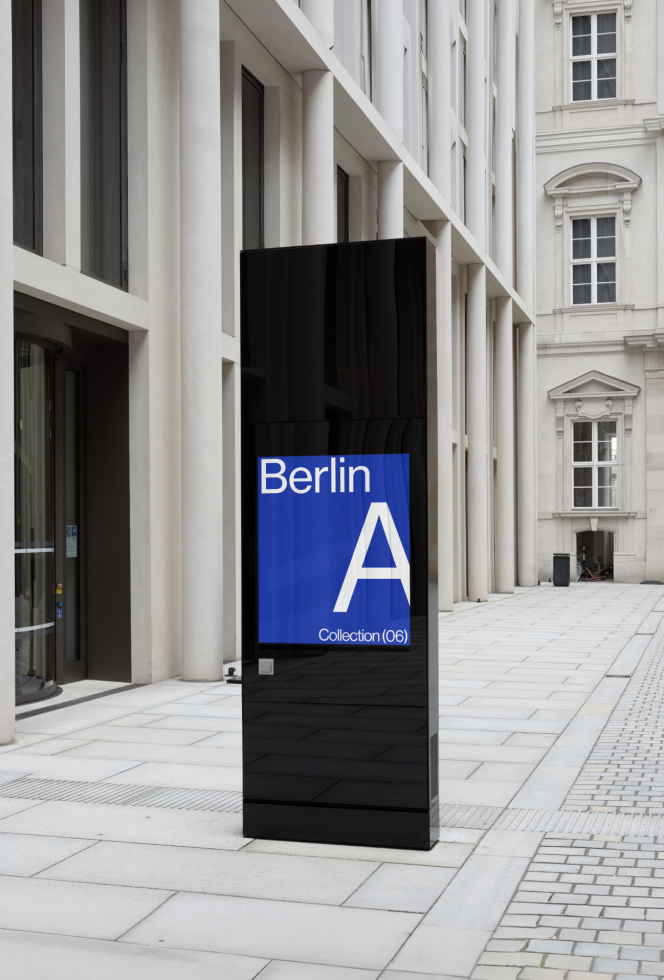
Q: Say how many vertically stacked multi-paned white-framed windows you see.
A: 3